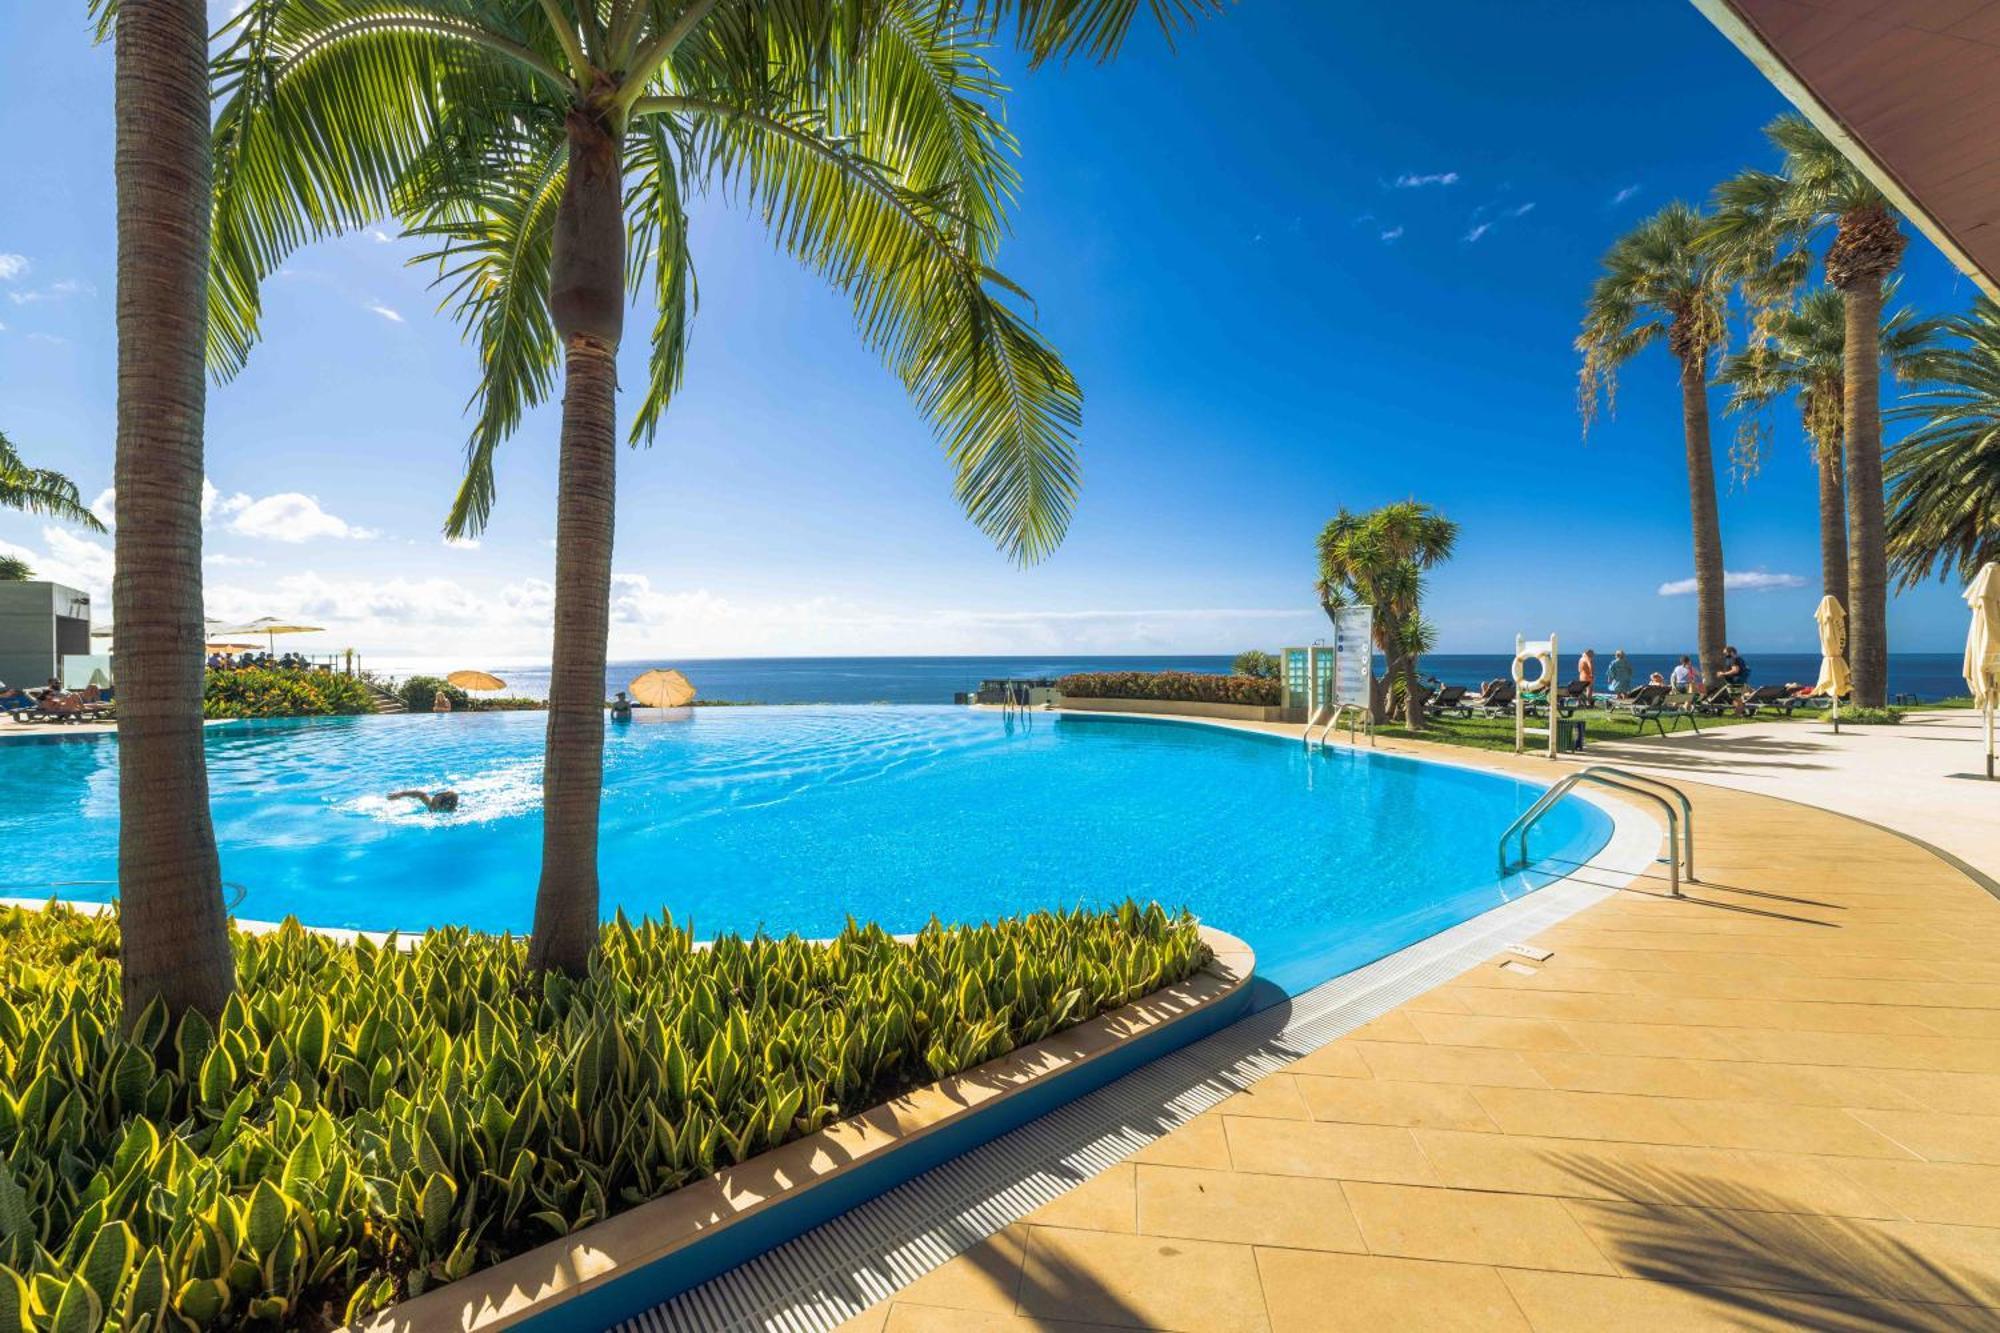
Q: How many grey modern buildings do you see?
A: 1